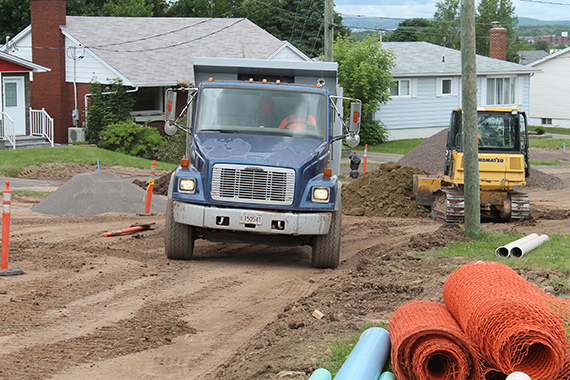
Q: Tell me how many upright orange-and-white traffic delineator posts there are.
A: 3